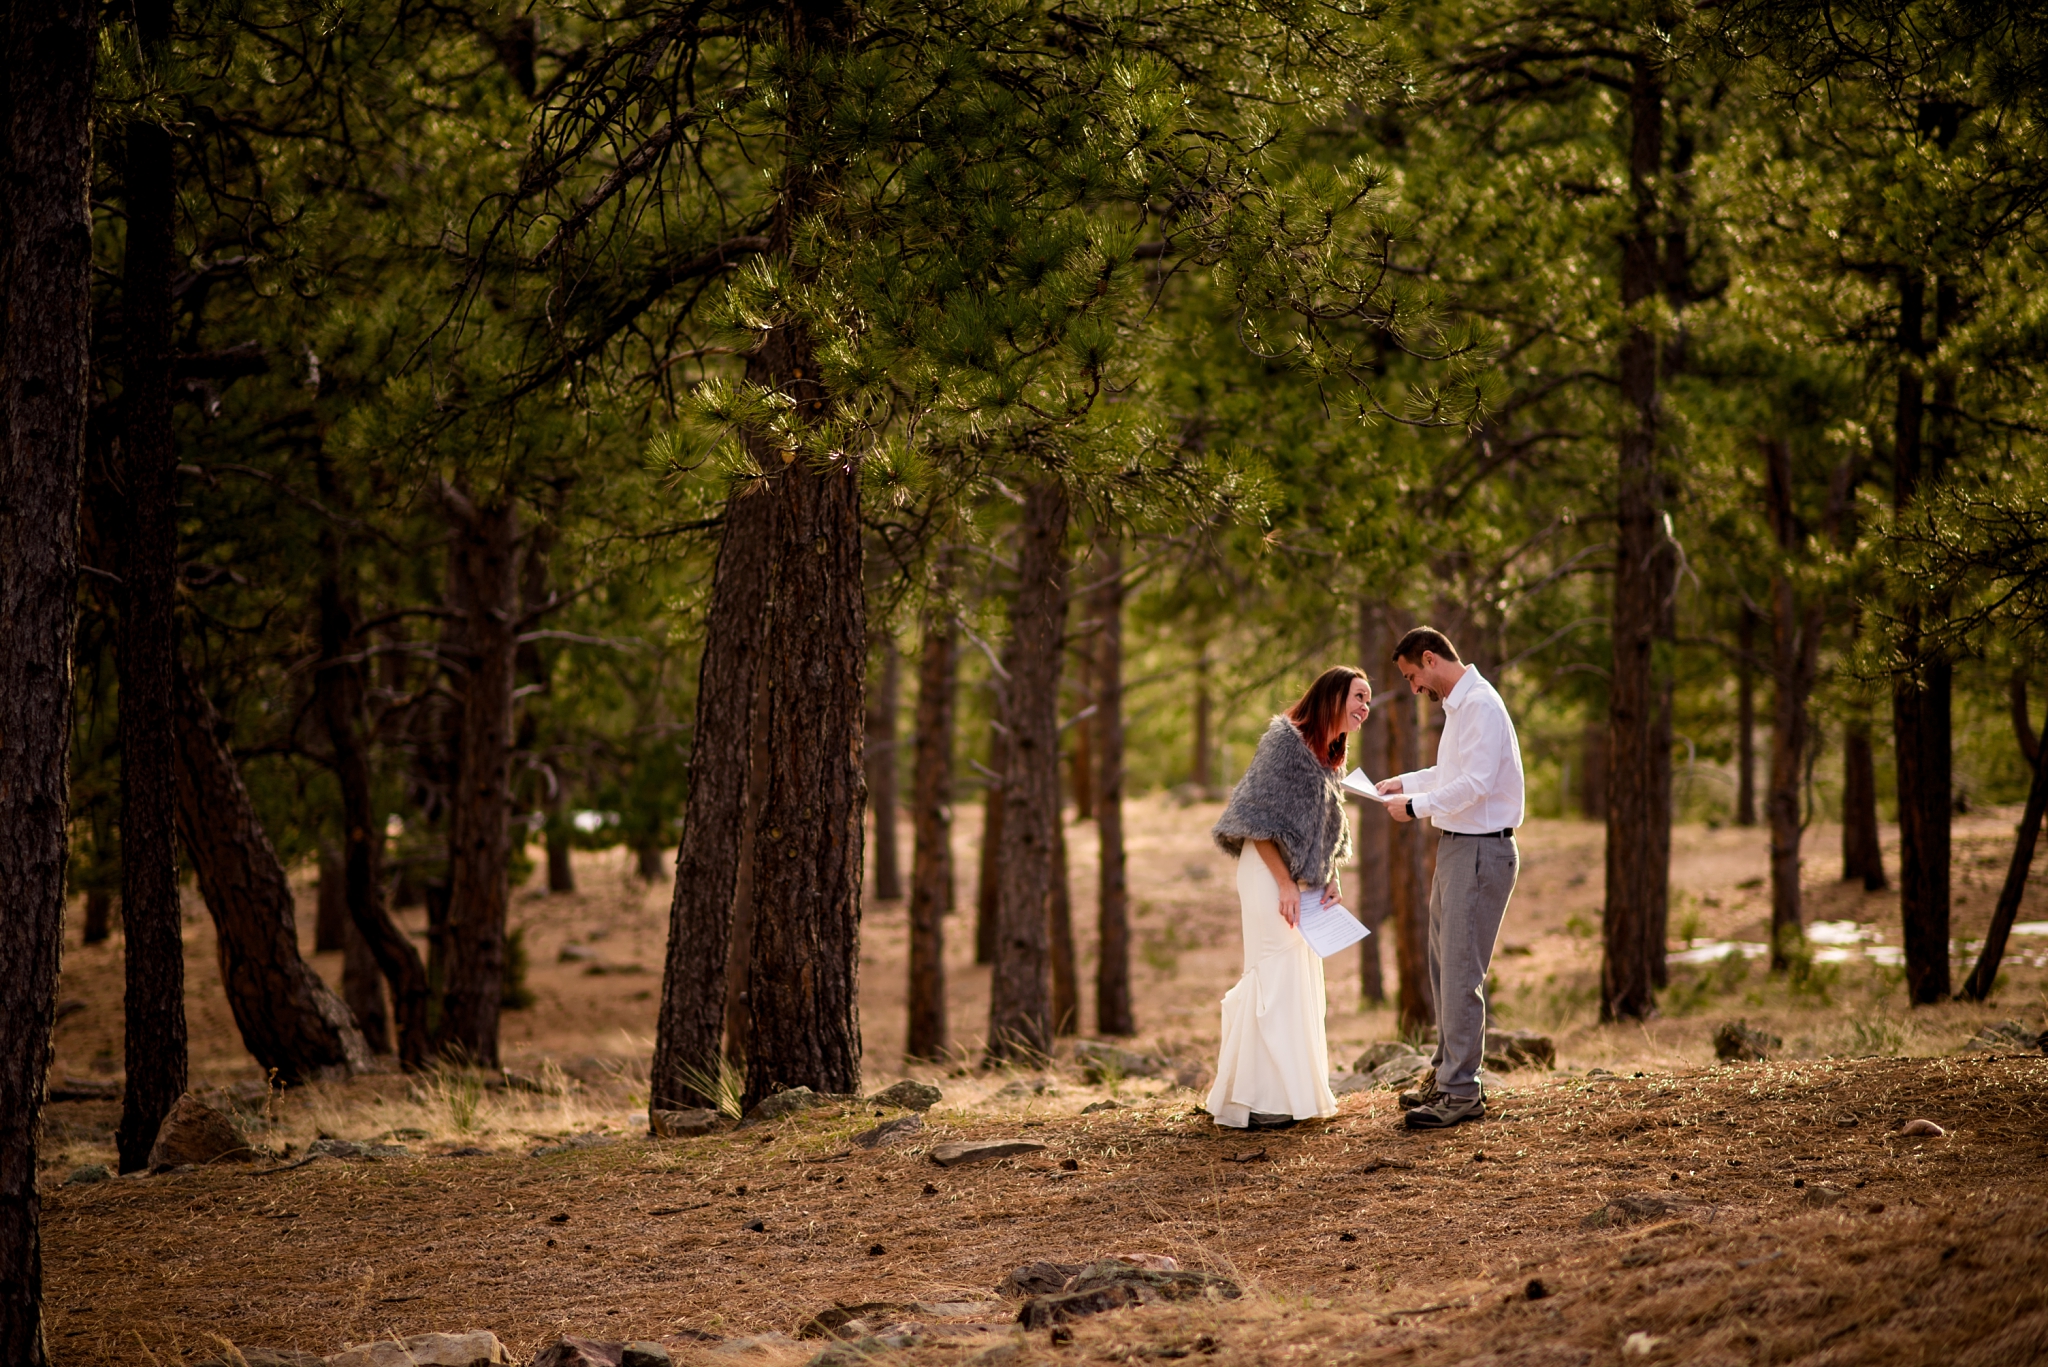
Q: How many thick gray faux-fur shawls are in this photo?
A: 1